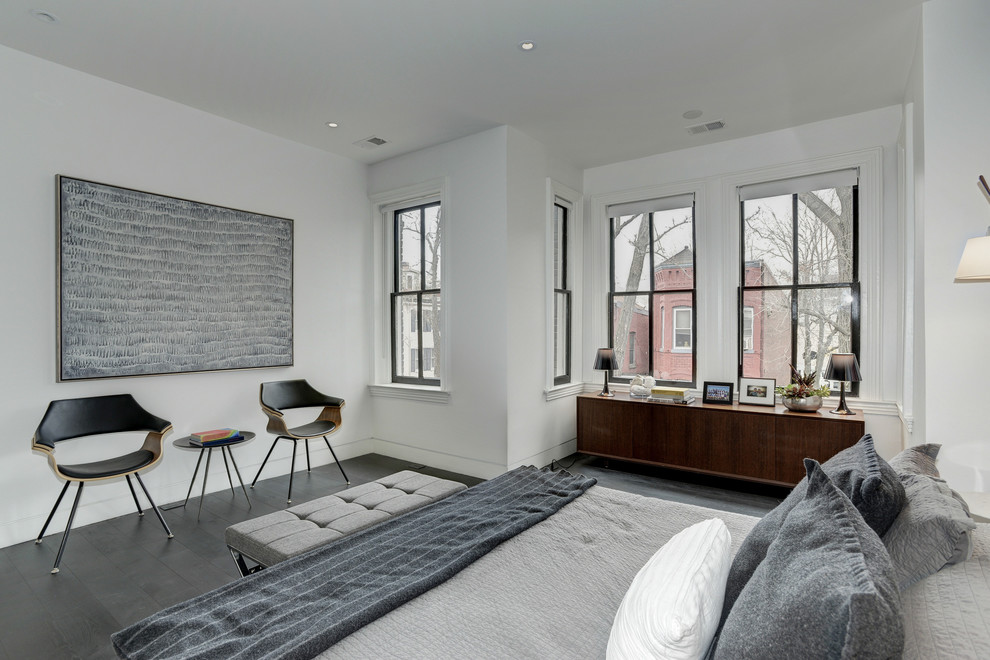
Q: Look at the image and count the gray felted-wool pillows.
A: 2